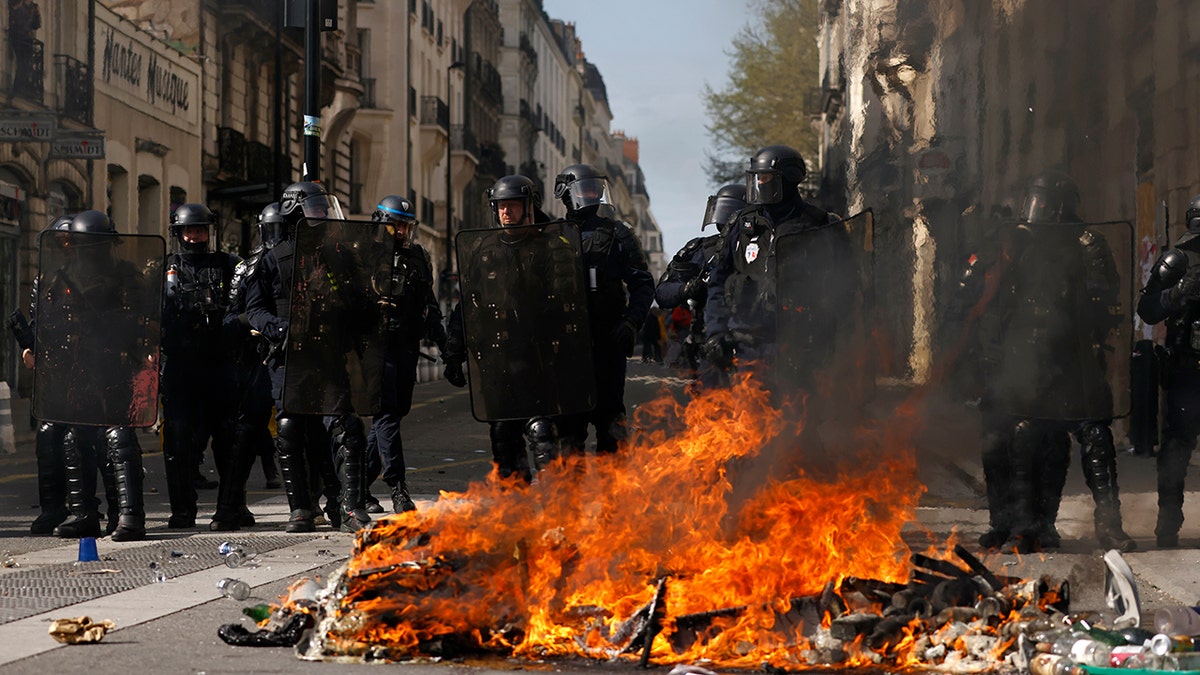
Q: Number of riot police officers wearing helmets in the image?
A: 12